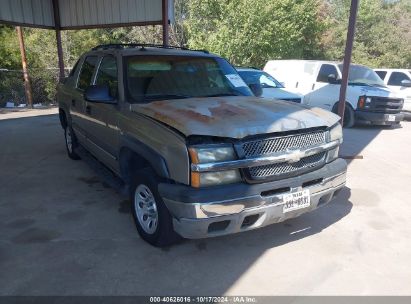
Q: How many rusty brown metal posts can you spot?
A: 4